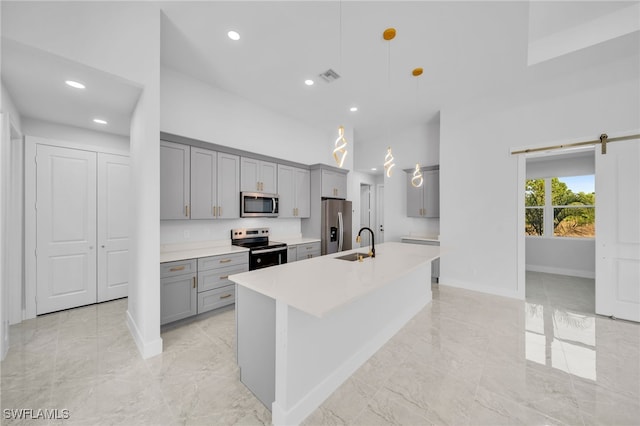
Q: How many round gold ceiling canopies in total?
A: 2